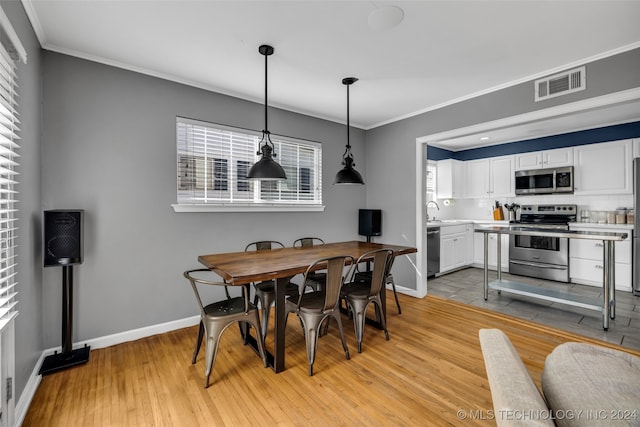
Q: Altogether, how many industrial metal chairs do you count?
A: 6